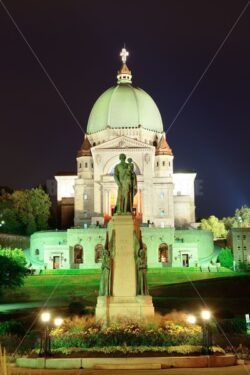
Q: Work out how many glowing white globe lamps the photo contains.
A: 4